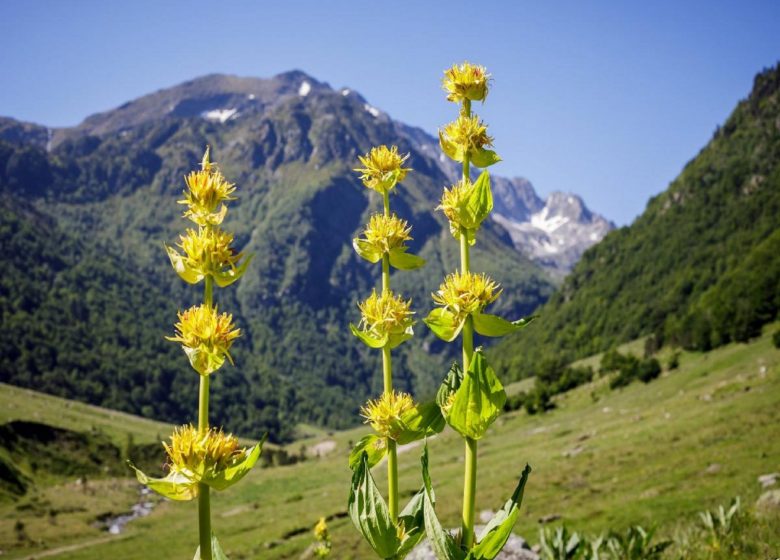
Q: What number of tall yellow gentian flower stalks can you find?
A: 3